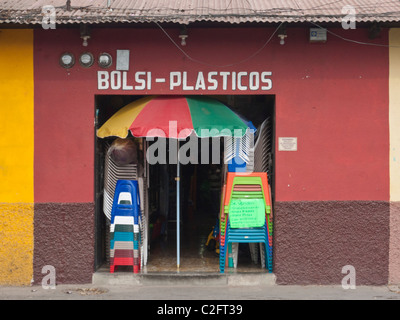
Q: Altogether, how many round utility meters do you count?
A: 3